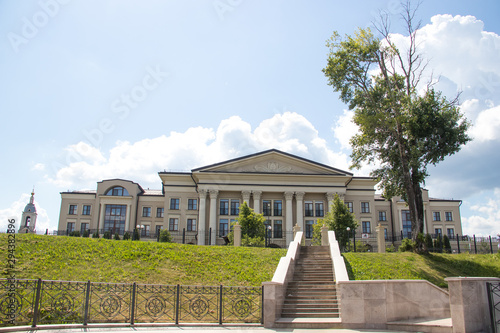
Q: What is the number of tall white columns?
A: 8